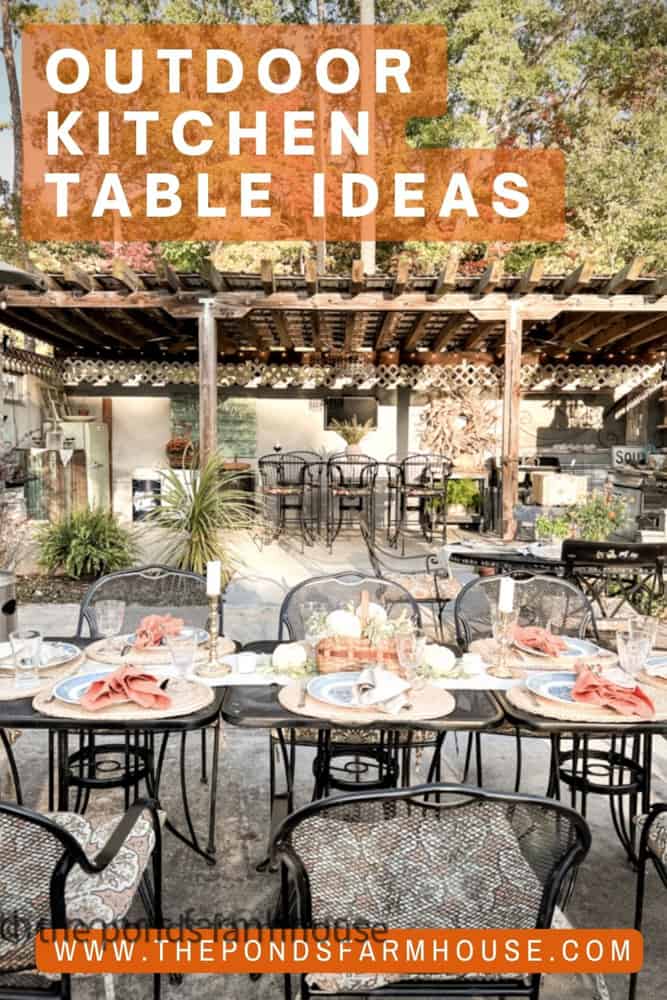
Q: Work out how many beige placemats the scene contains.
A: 7